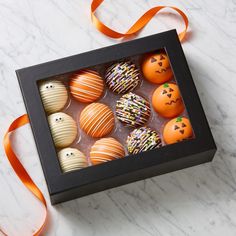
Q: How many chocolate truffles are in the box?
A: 12